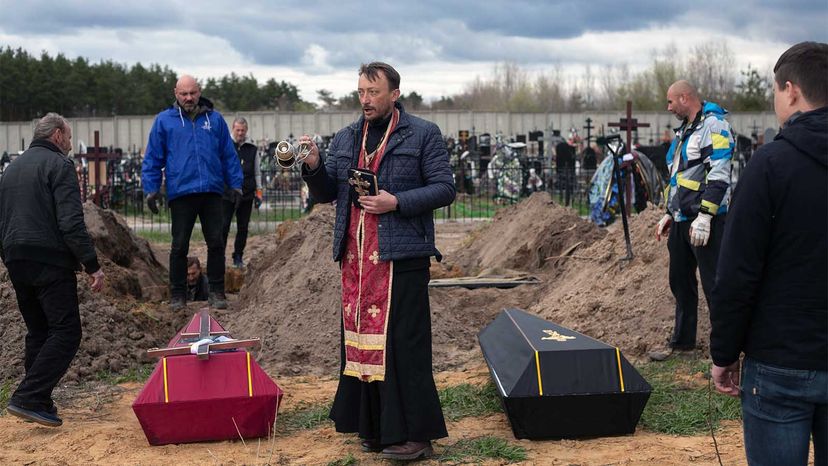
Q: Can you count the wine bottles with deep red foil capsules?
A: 0